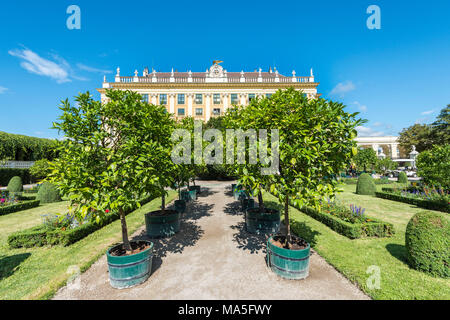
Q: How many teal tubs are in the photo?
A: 10